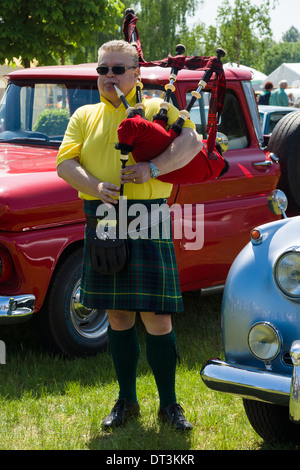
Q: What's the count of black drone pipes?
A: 3